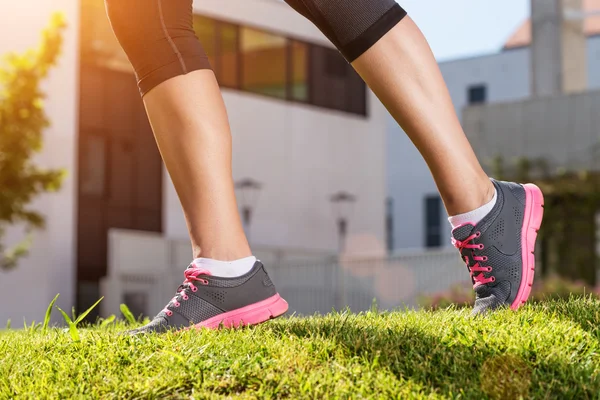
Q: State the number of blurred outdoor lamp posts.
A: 2